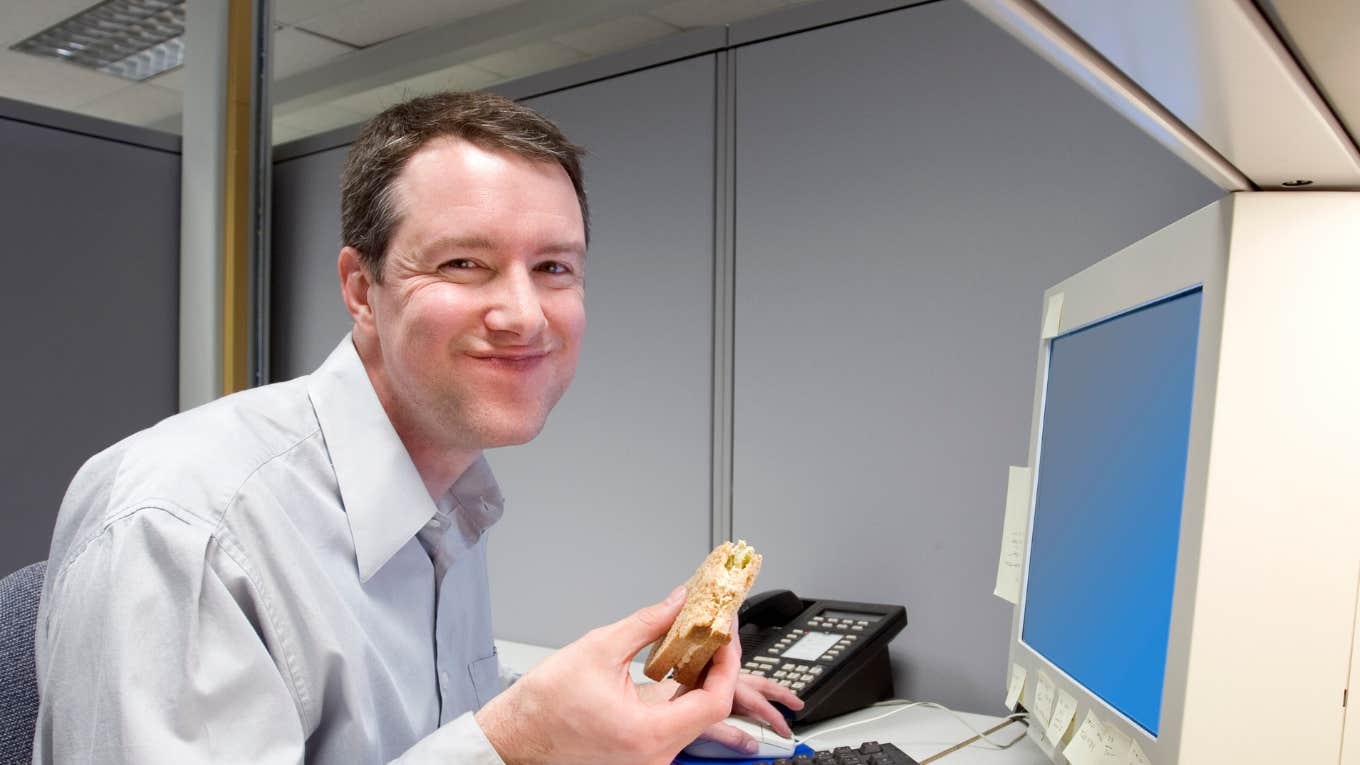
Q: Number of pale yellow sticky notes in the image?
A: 8